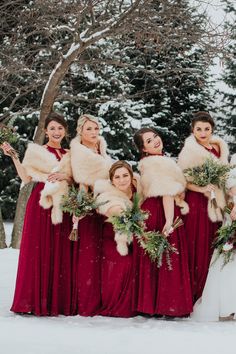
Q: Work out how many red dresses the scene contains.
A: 5